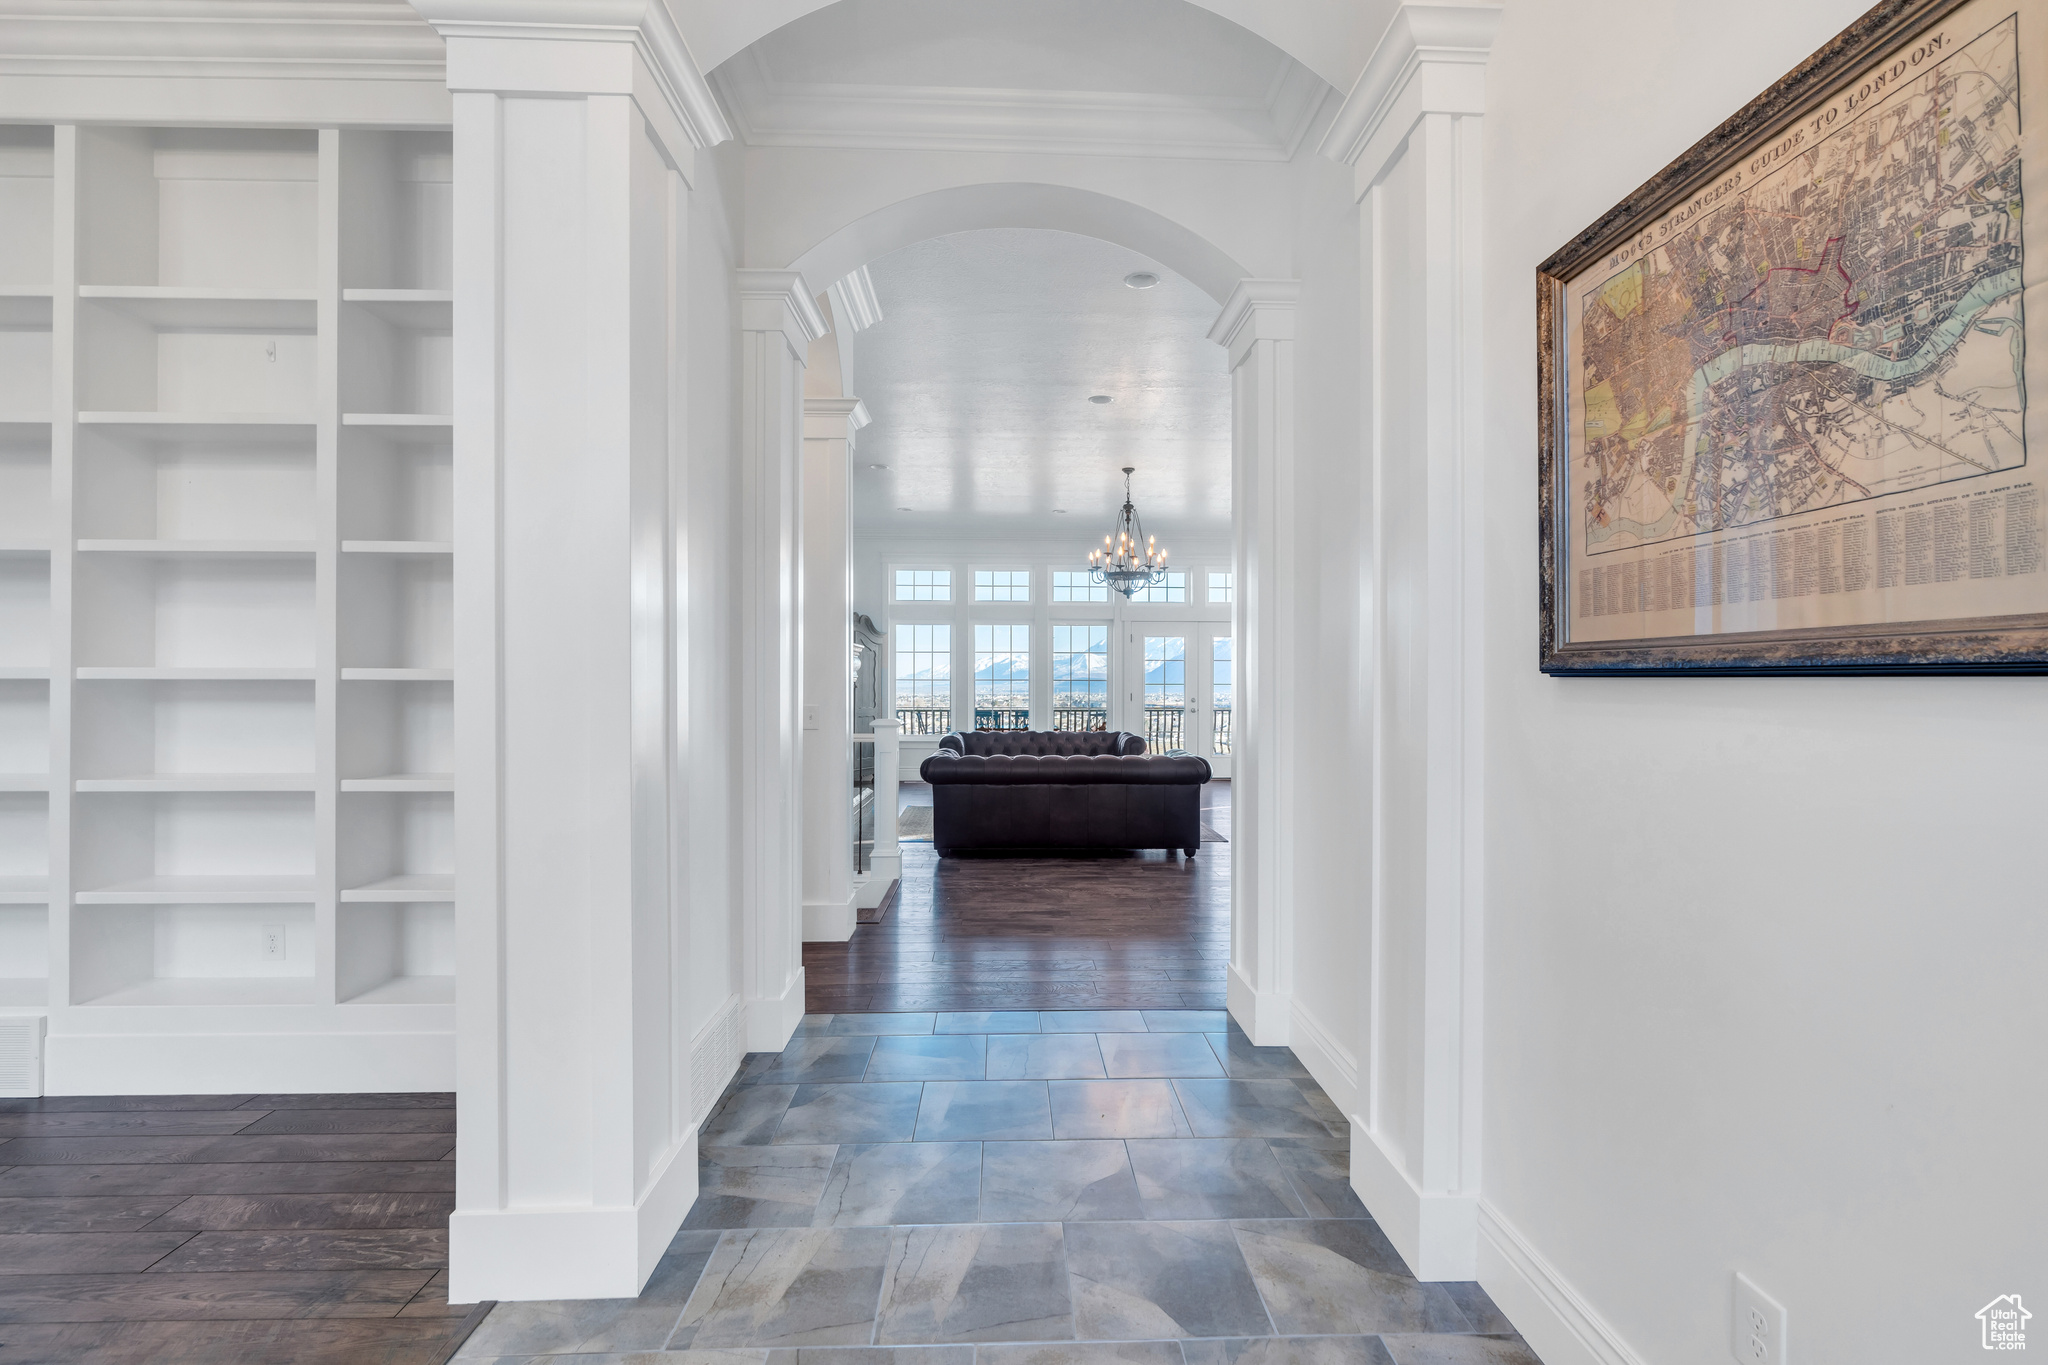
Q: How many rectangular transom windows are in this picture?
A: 5